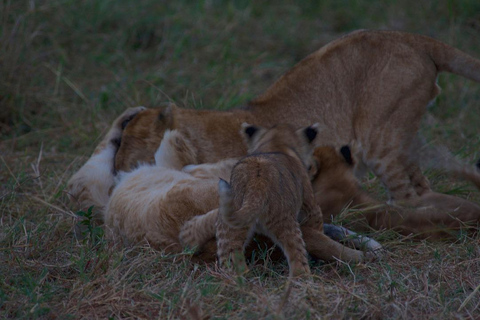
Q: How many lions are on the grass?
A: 4